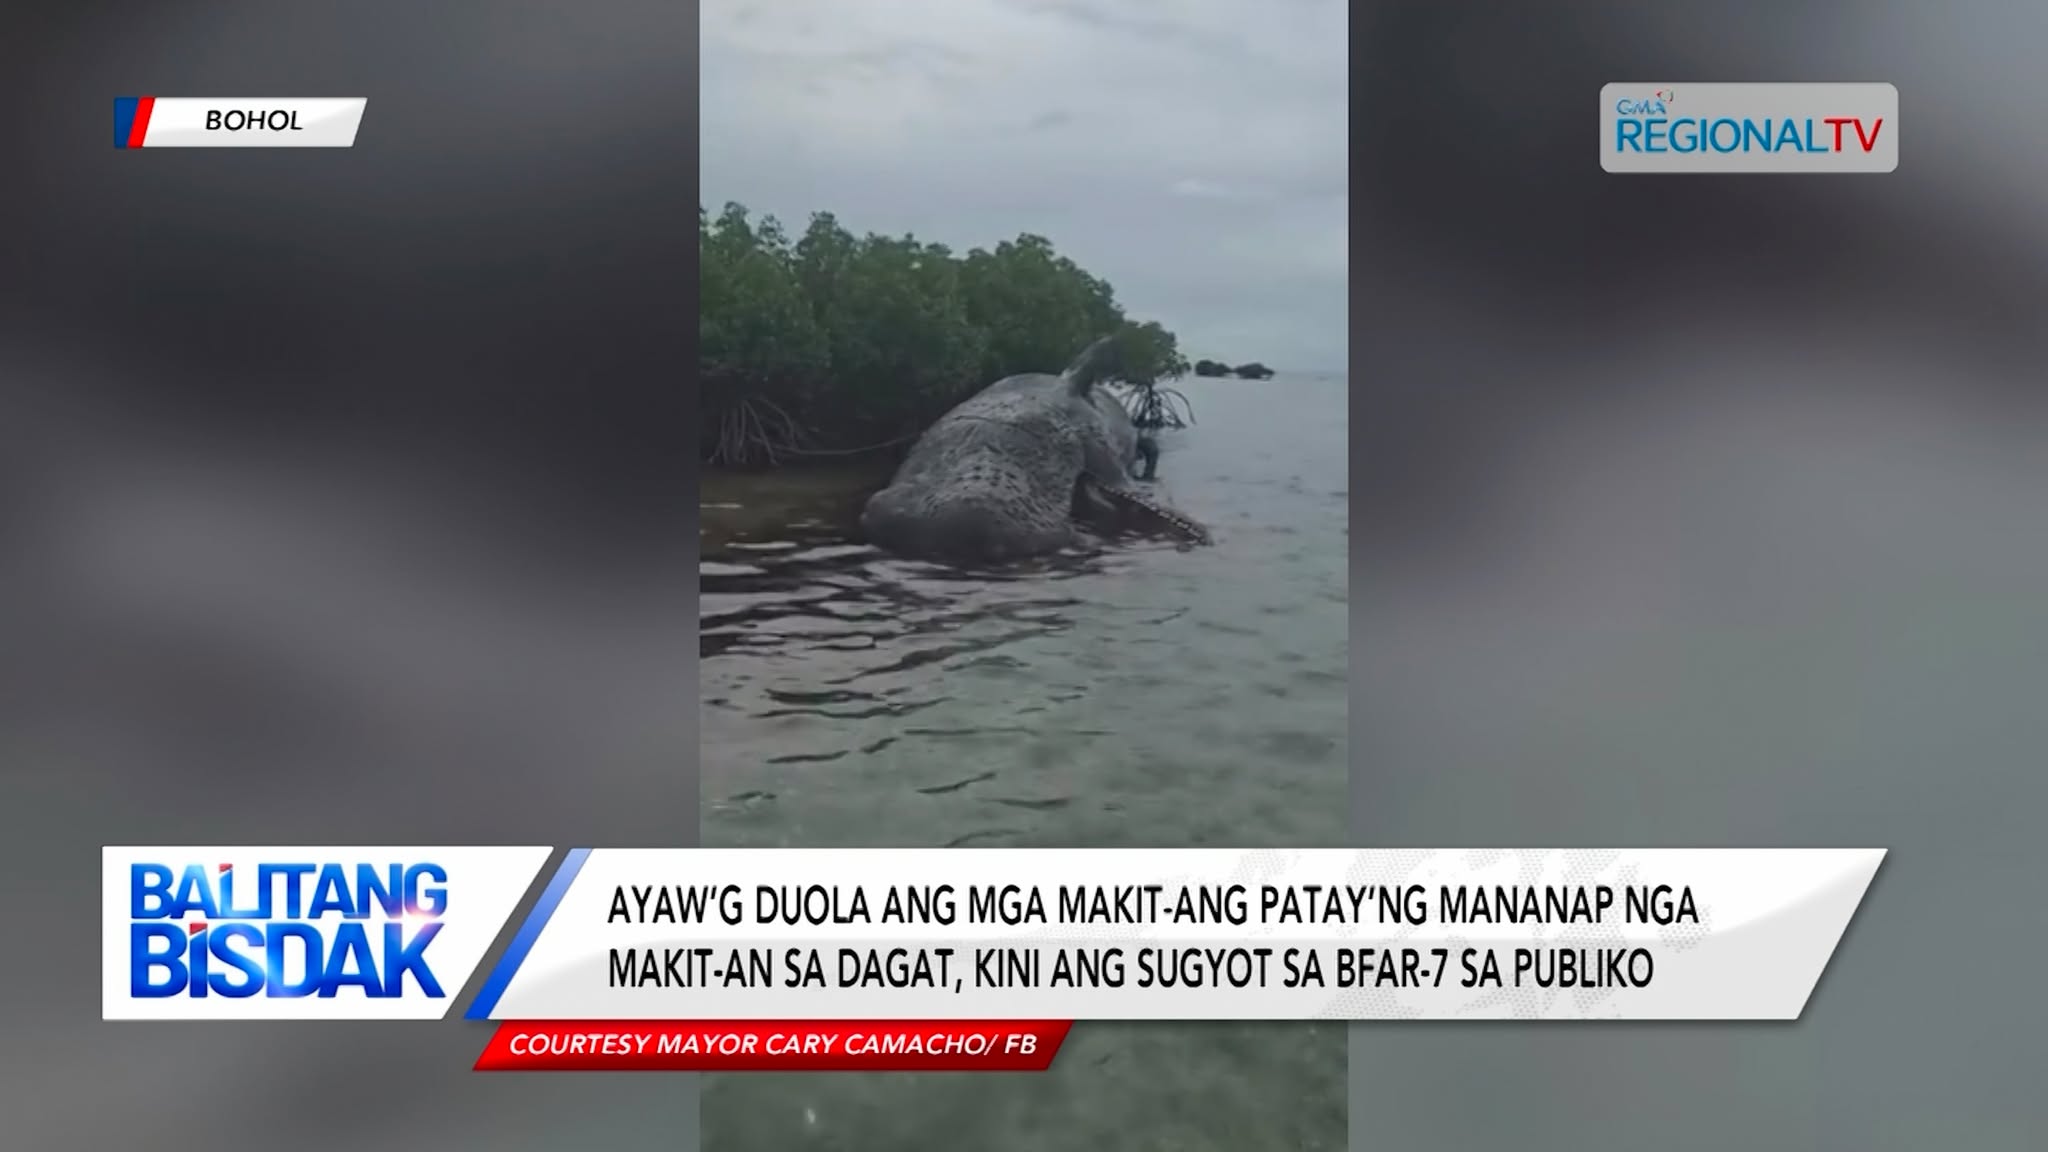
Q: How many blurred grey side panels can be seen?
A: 2